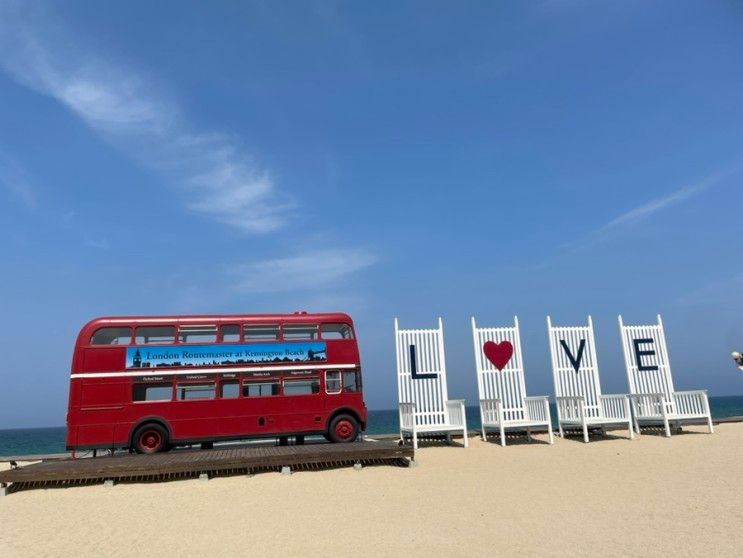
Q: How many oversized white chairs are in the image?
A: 4